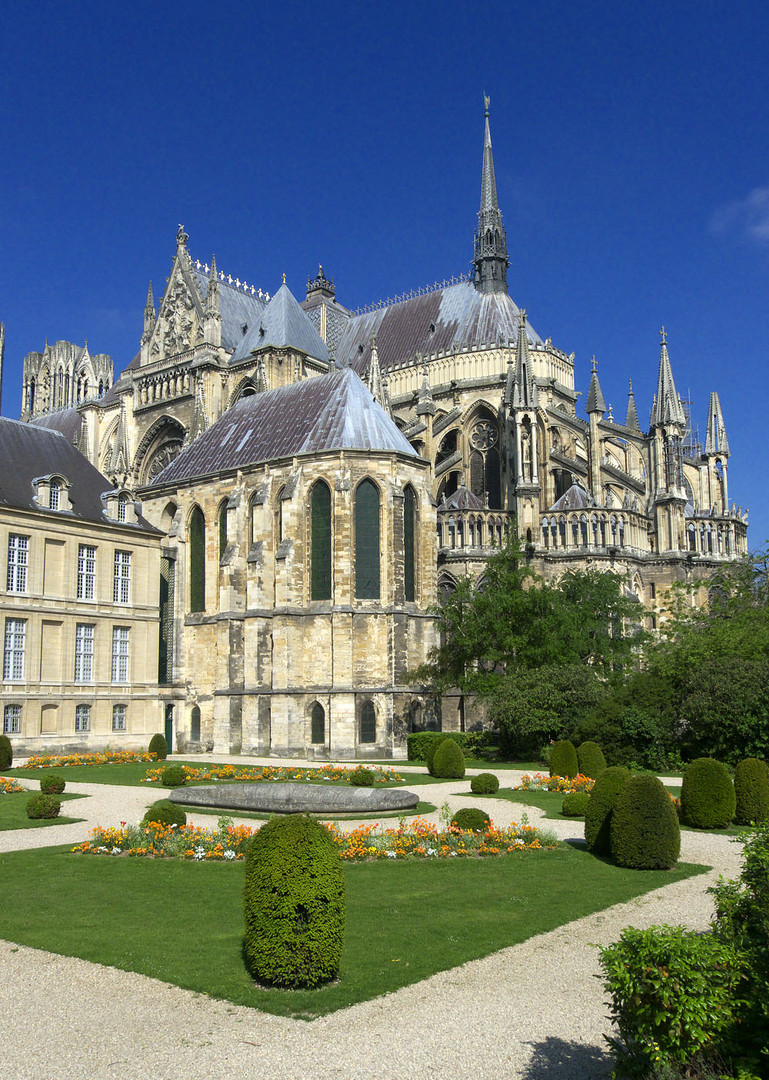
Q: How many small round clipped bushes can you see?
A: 8